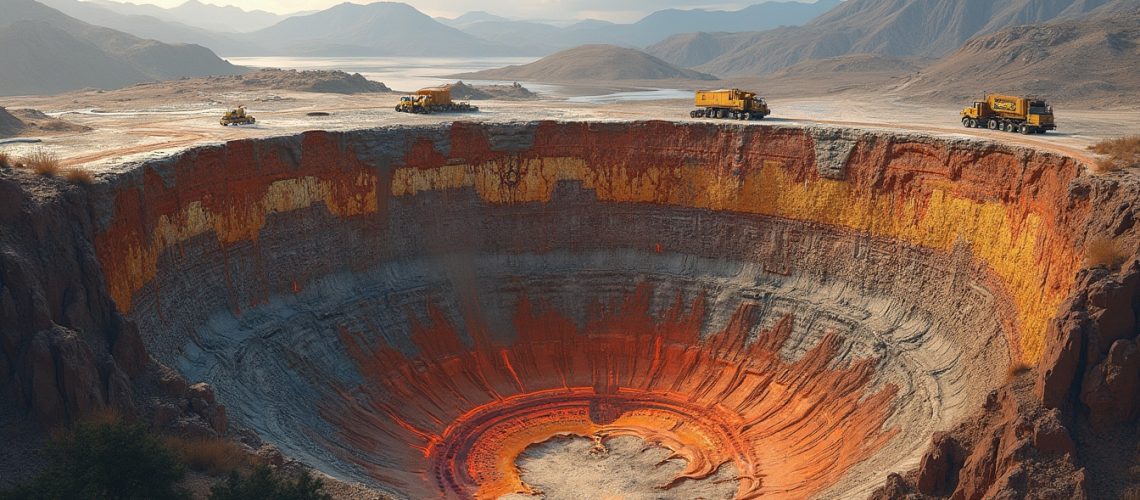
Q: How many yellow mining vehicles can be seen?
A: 4